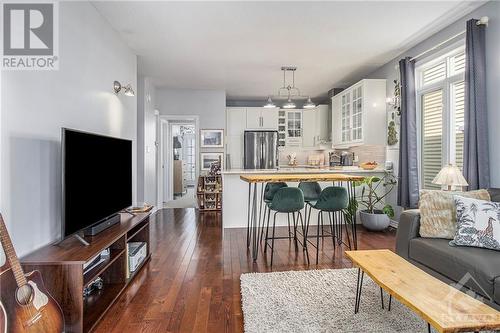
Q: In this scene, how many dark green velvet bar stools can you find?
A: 4